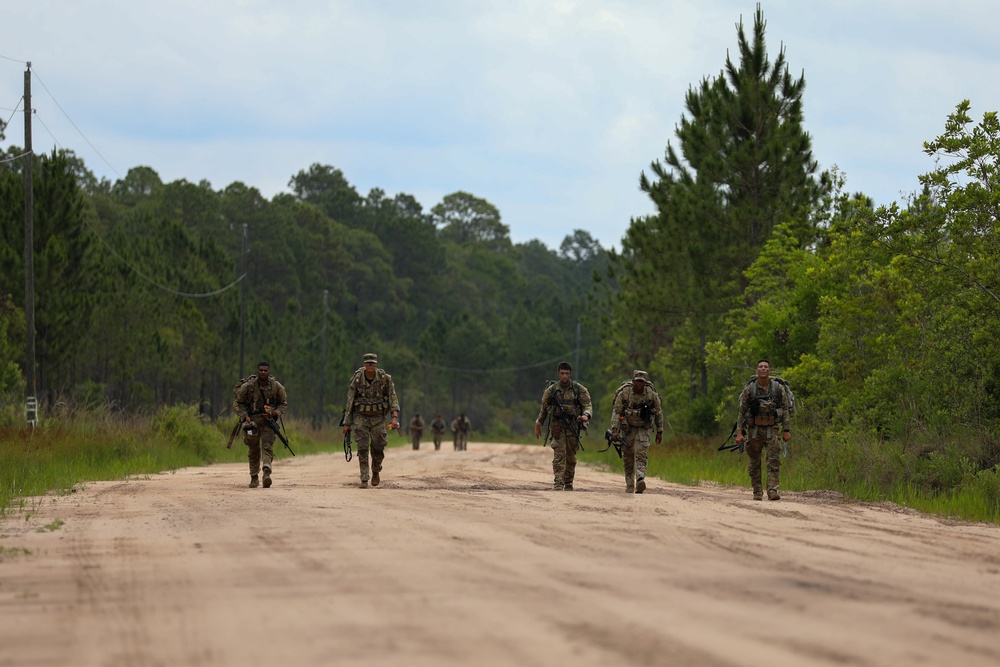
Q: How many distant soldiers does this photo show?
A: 4